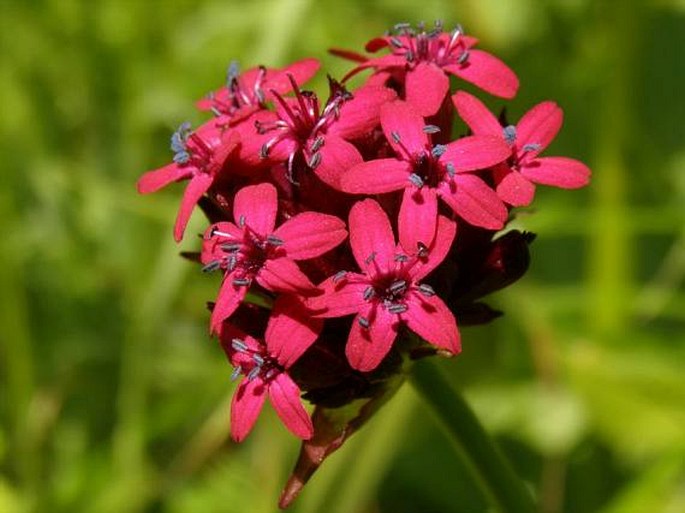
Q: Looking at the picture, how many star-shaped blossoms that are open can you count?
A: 9